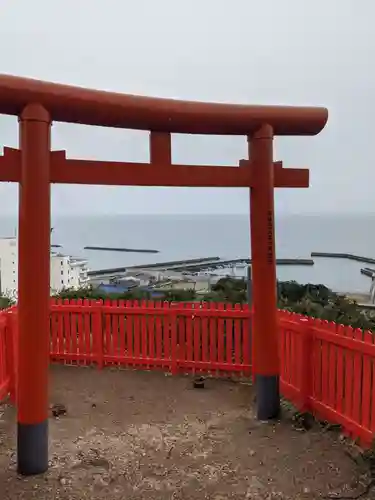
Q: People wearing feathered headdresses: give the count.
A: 0